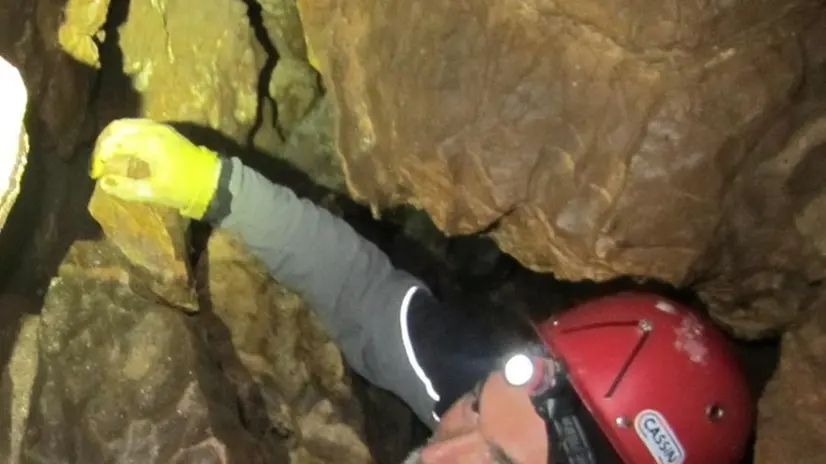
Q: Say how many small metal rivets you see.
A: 3